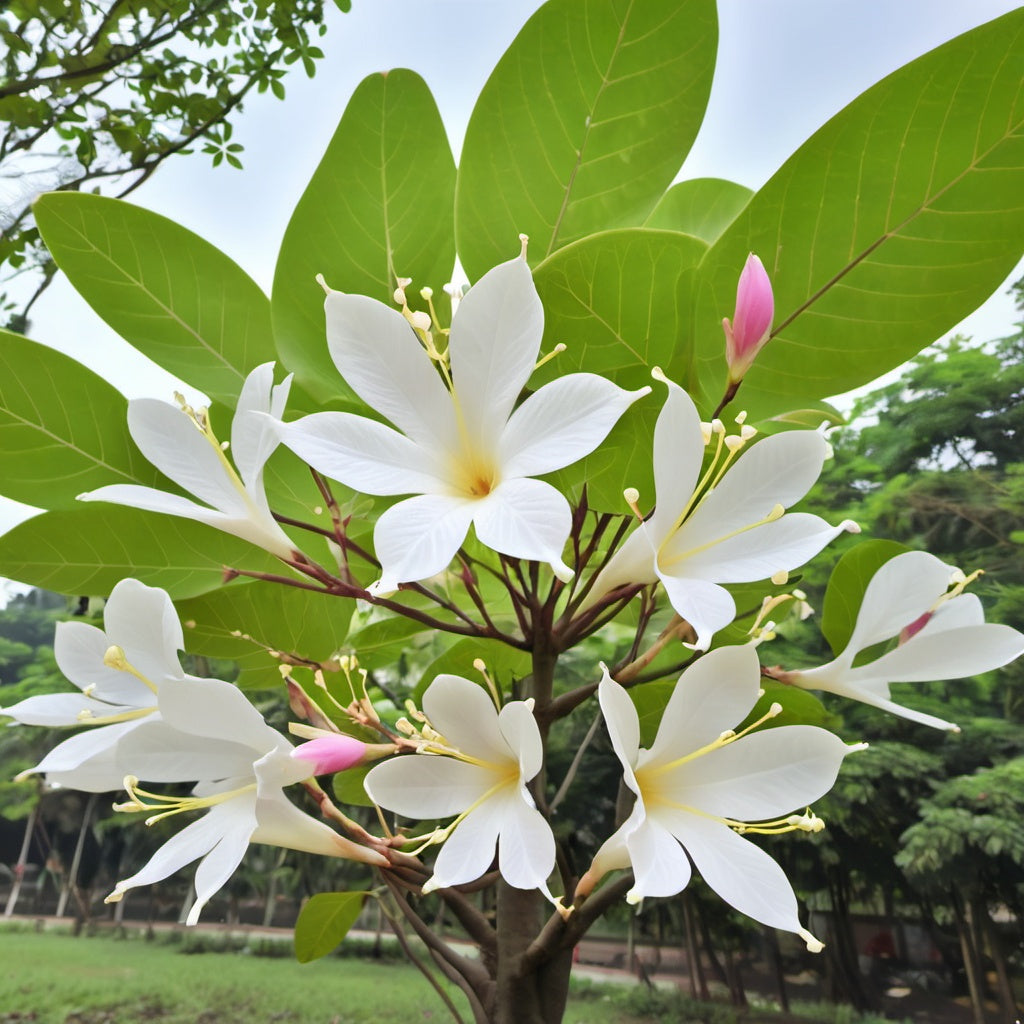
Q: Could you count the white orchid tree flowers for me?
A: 8